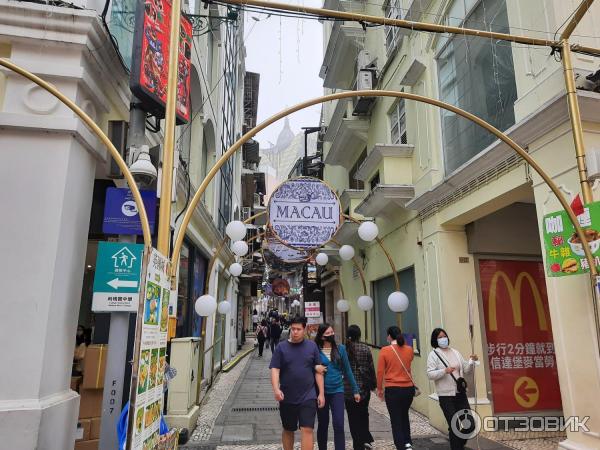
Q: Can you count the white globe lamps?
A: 11